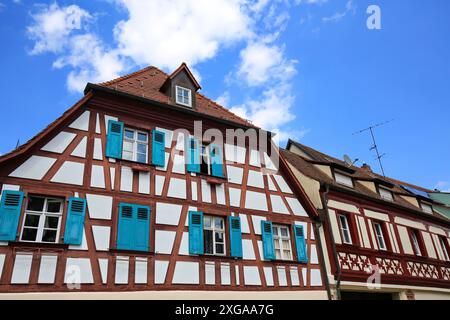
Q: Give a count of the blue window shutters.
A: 12